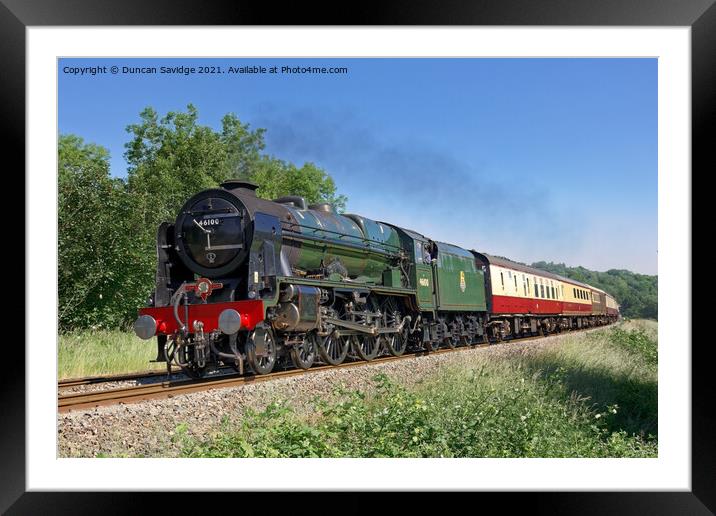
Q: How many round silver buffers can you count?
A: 2